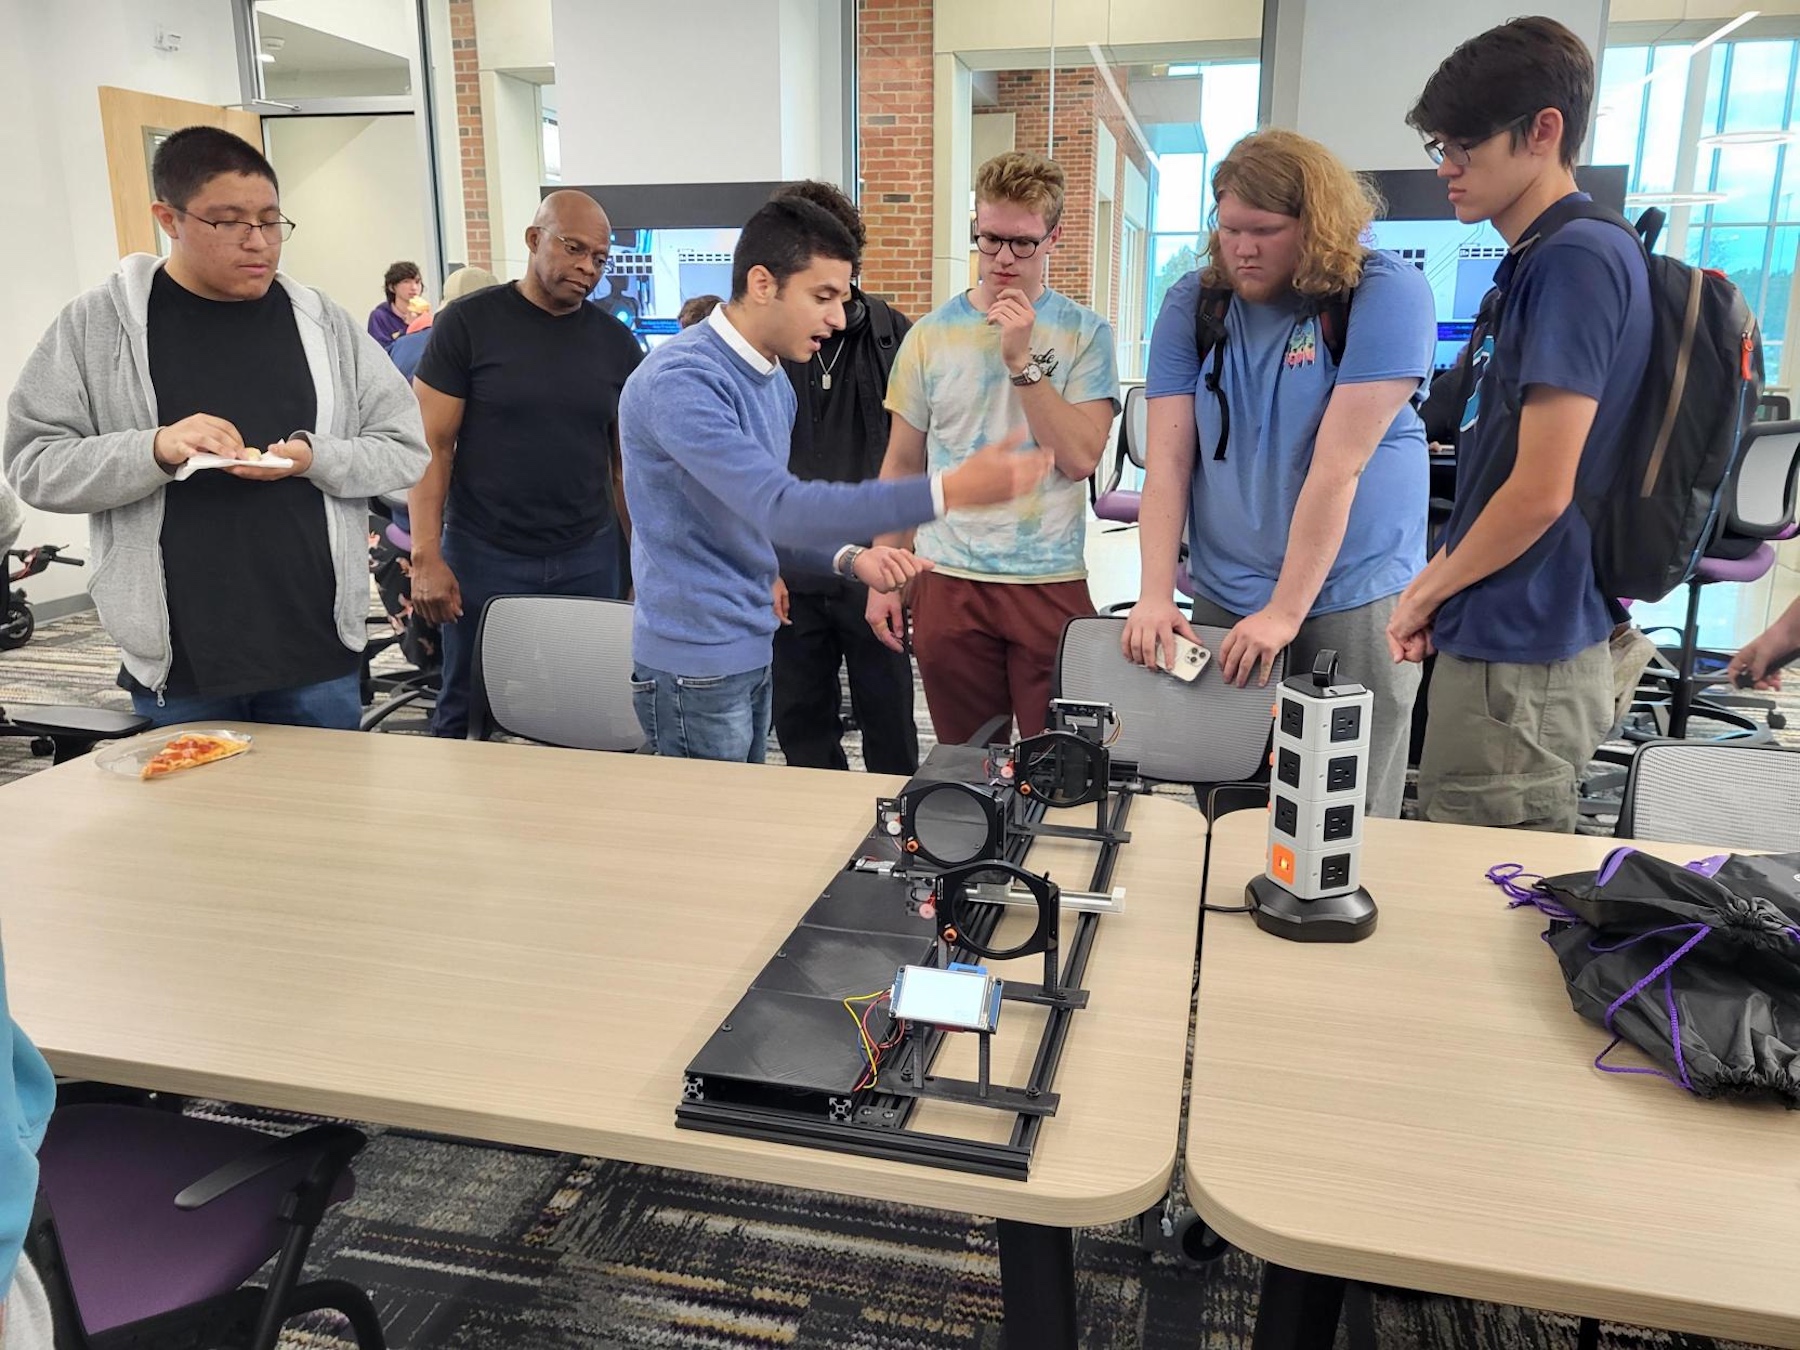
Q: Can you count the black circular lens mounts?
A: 3